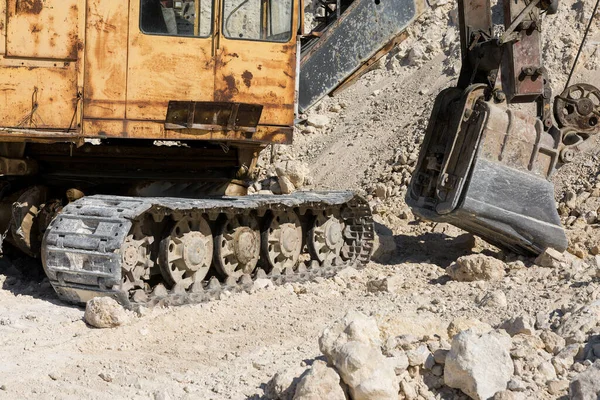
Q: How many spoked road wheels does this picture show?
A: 4